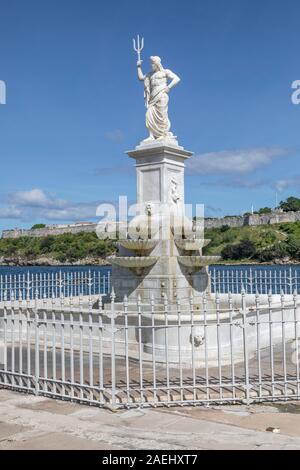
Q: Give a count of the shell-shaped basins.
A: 4